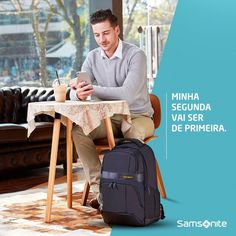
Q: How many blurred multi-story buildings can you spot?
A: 1